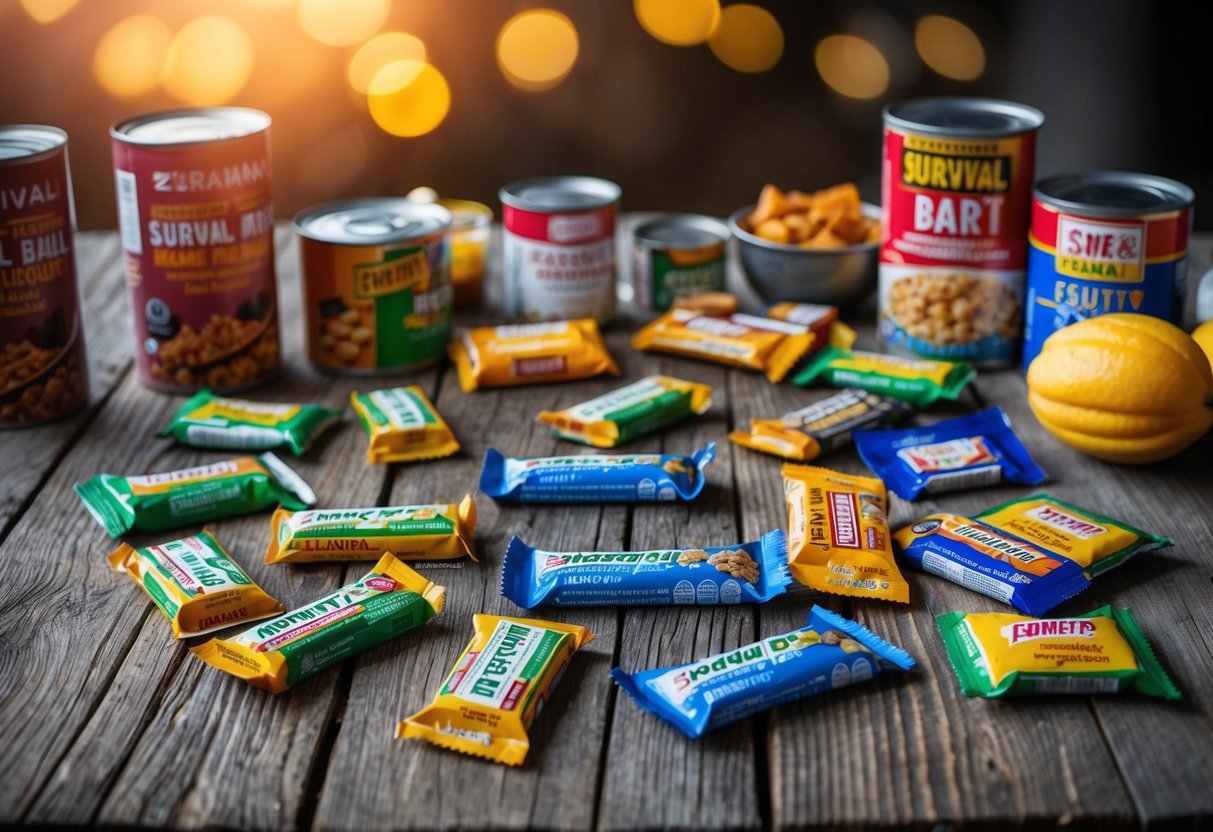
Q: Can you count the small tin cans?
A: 3